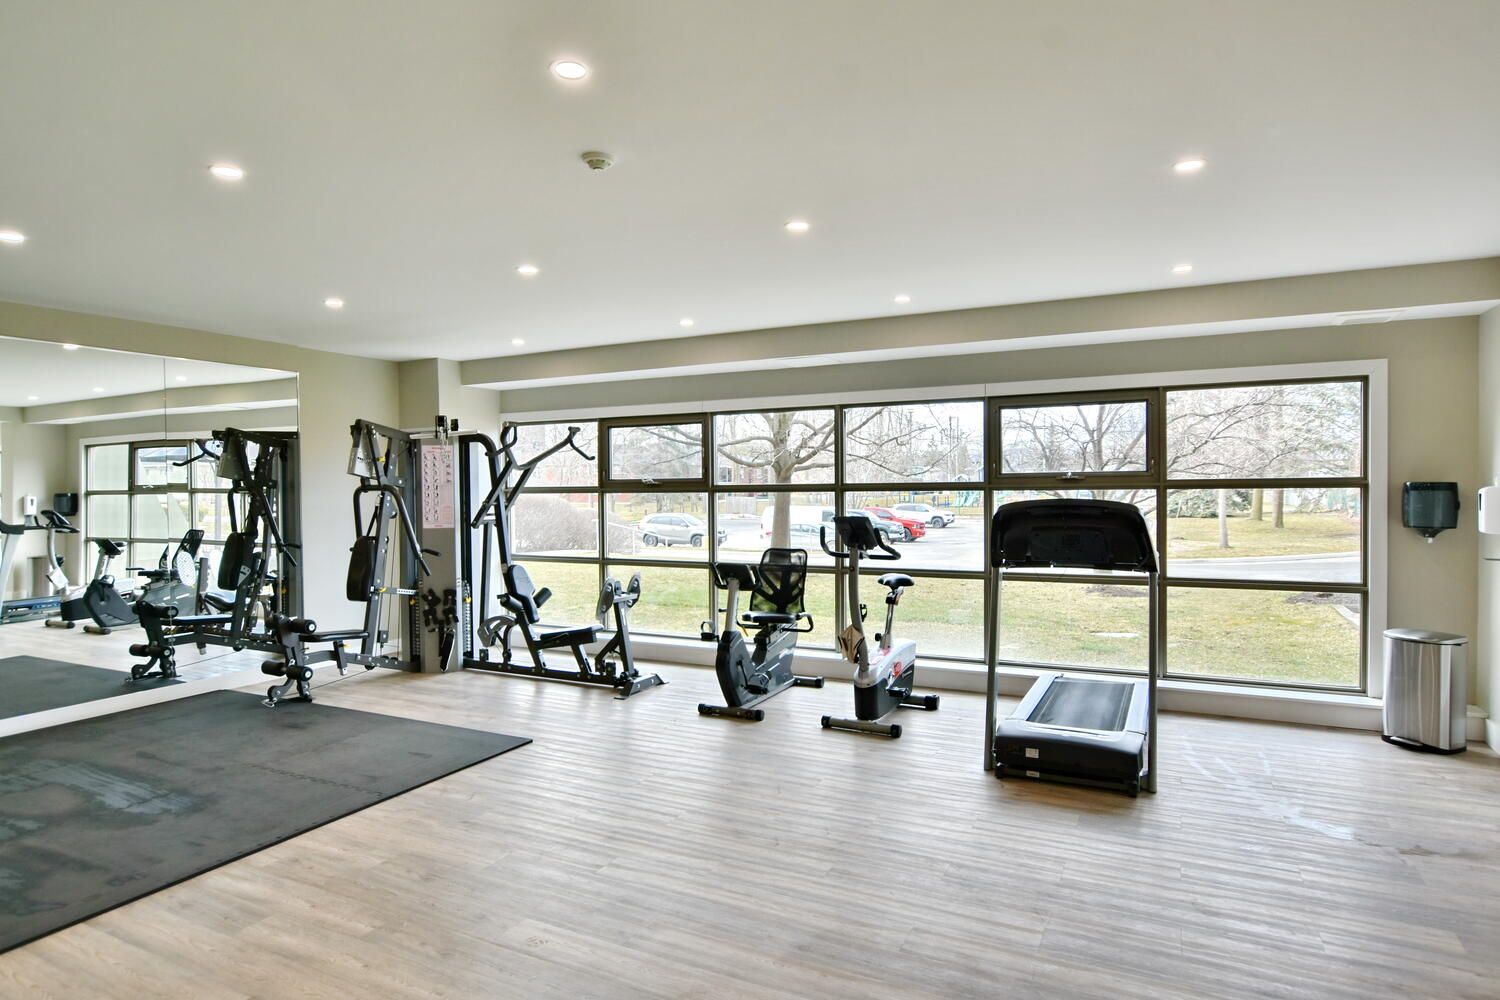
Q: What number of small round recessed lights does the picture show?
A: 11